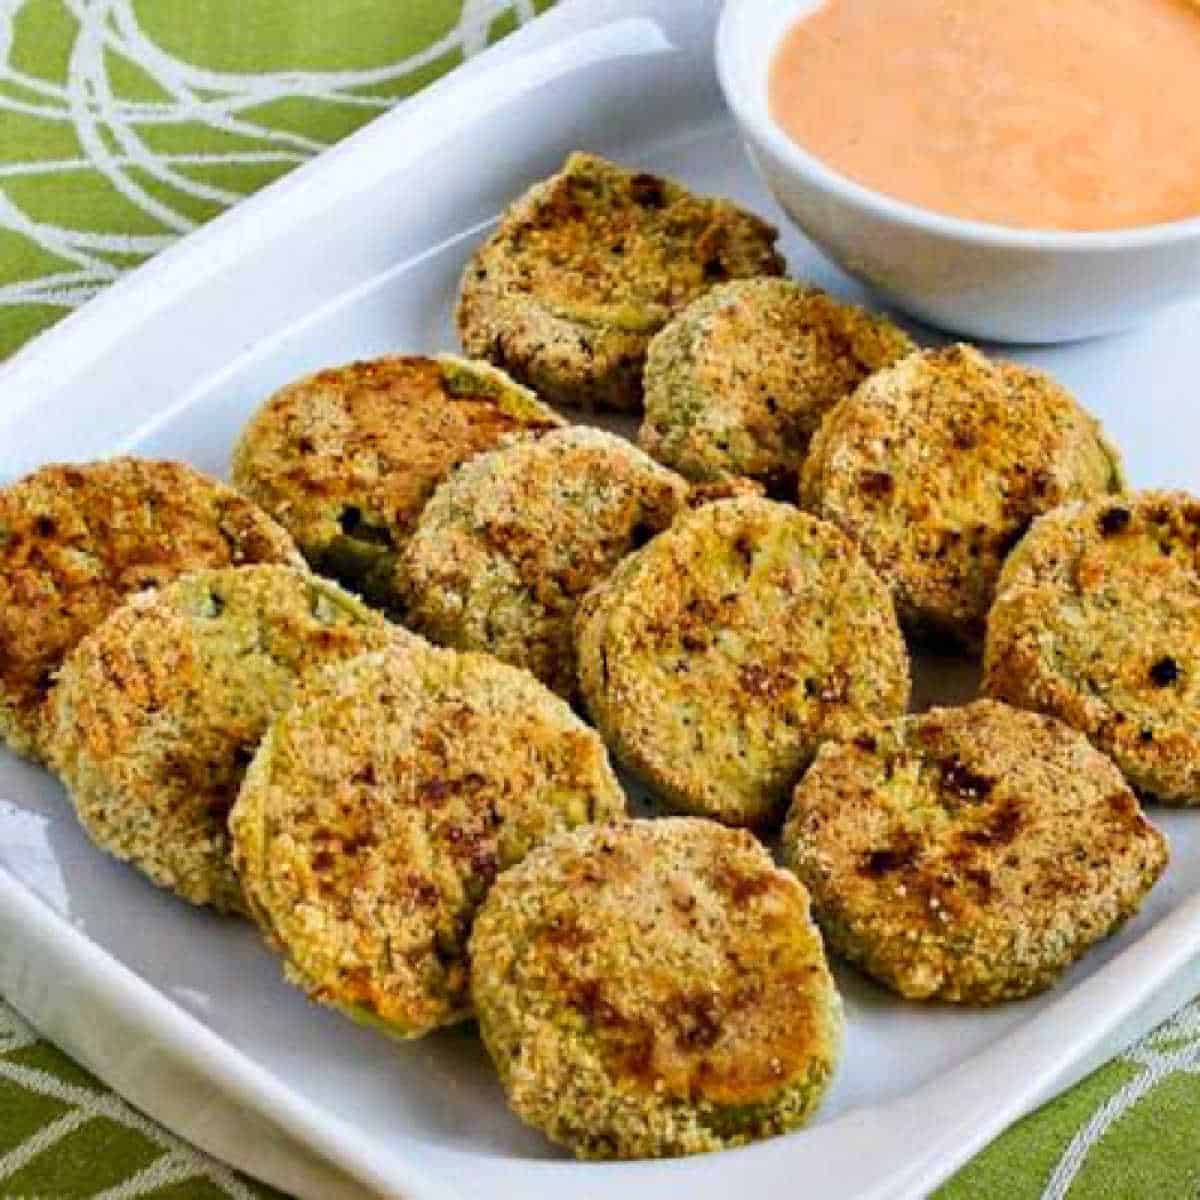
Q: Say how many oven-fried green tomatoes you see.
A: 12